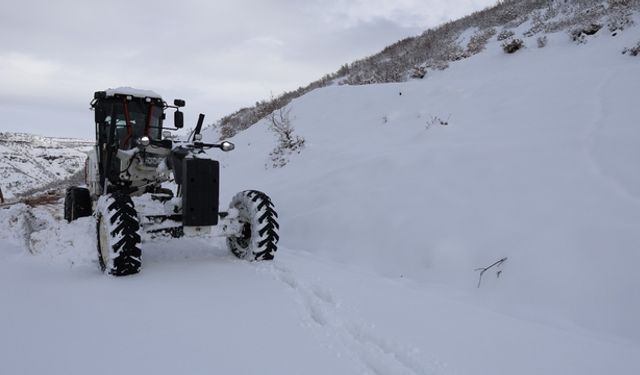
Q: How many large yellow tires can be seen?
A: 0